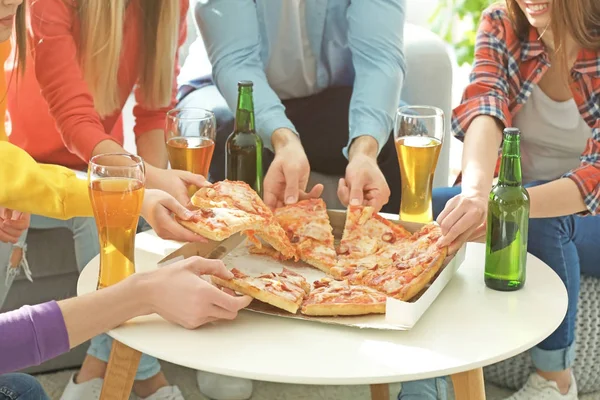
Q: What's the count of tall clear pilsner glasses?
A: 3